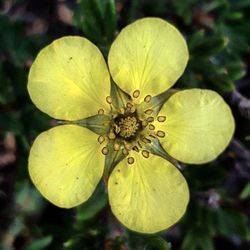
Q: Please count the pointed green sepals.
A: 5